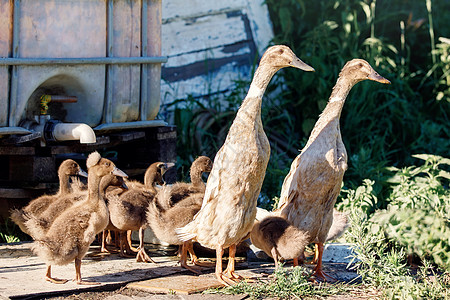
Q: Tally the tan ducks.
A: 2